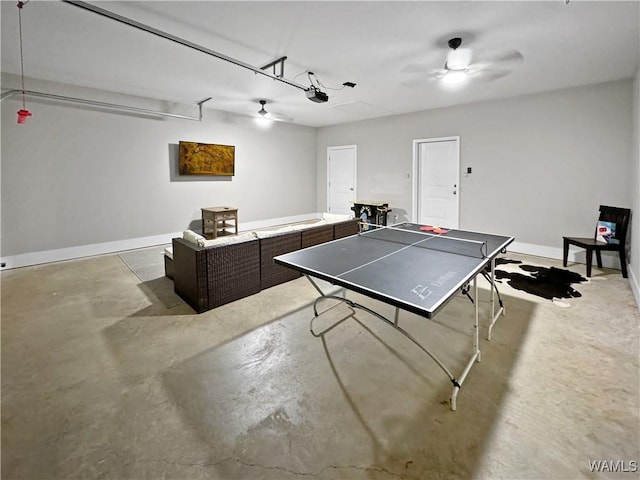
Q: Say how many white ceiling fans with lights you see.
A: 2